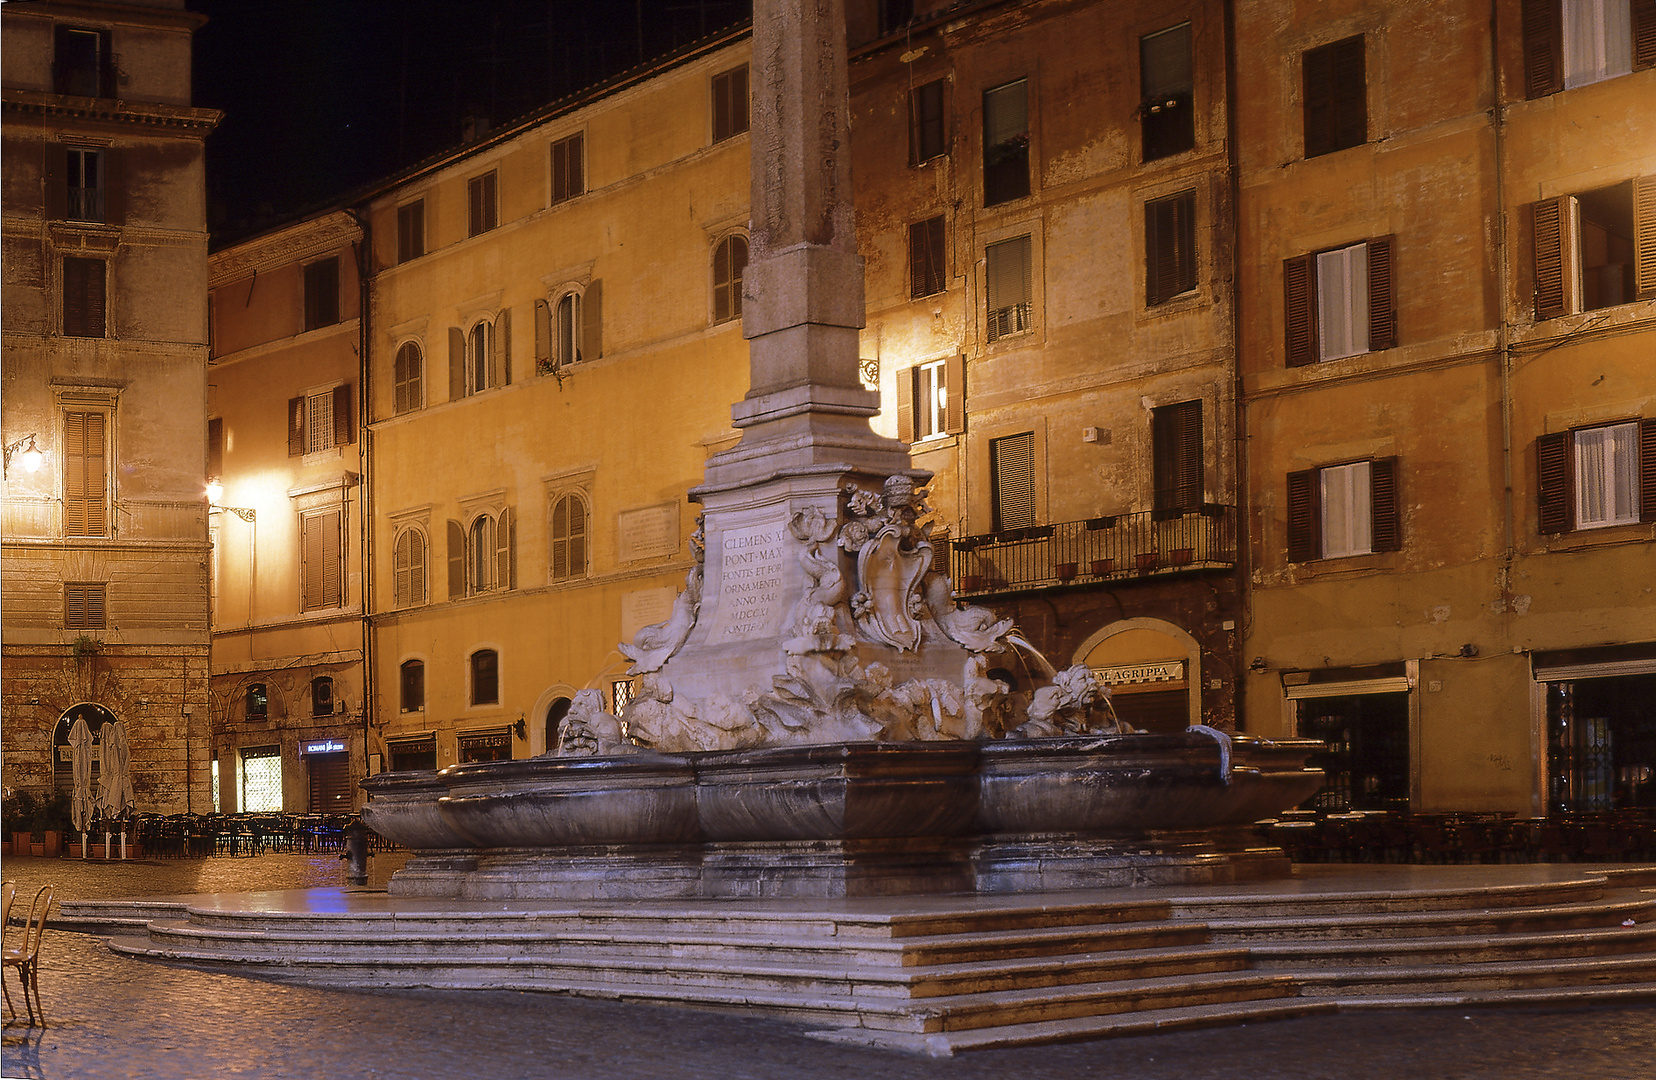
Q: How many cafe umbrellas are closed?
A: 3